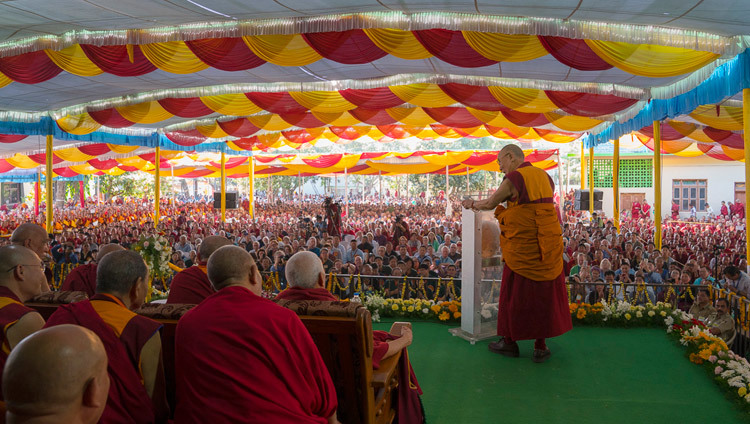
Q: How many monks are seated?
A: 8